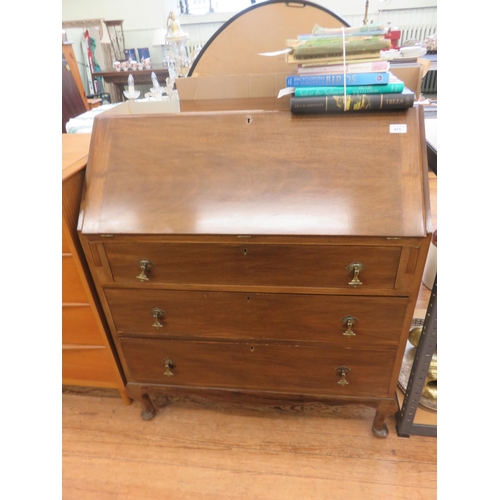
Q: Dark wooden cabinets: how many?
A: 1